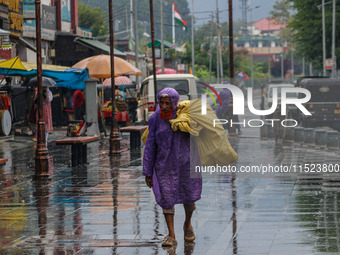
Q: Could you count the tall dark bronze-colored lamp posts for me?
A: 4